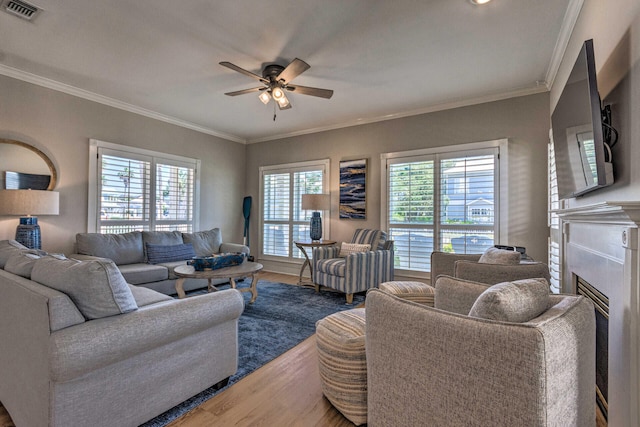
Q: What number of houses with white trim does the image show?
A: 1